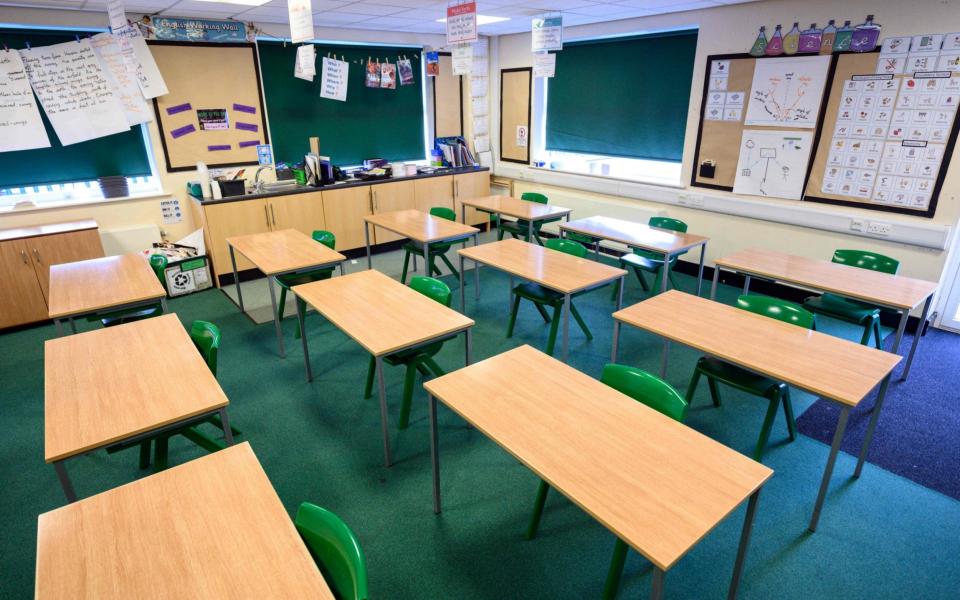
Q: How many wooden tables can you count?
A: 12